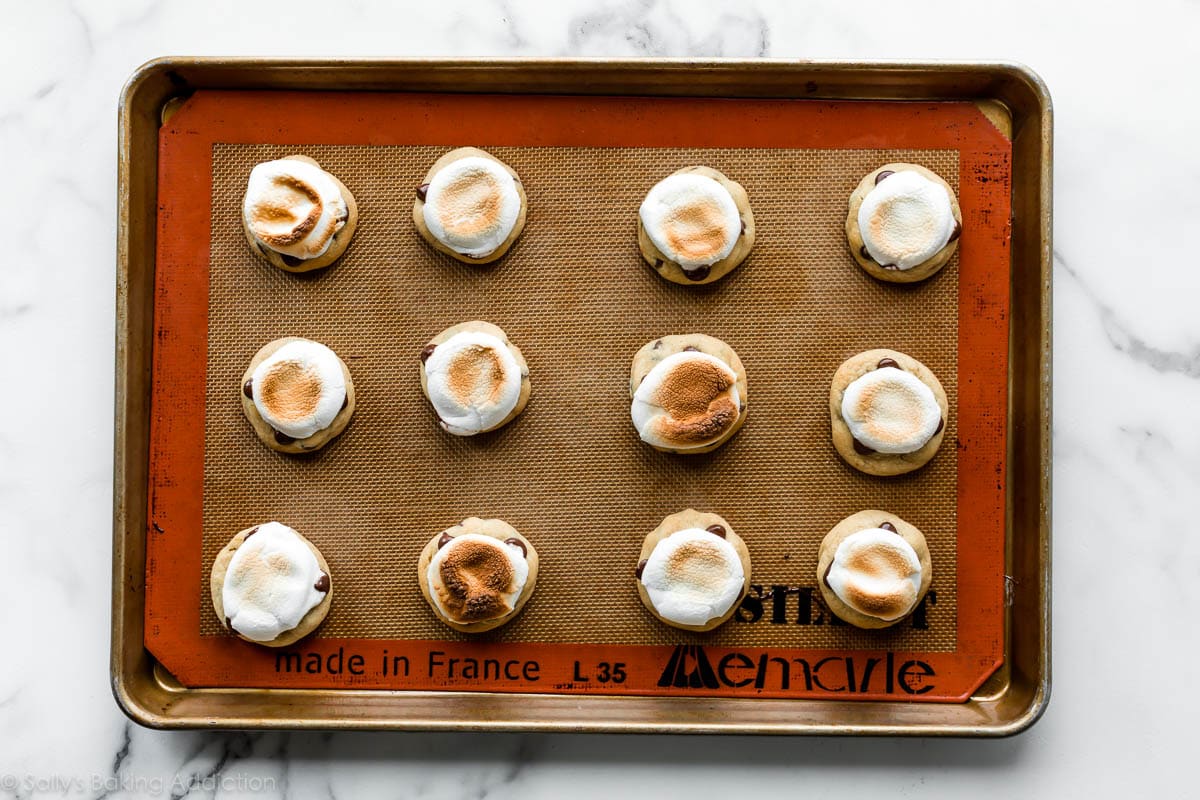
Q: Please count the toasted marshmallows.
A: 12